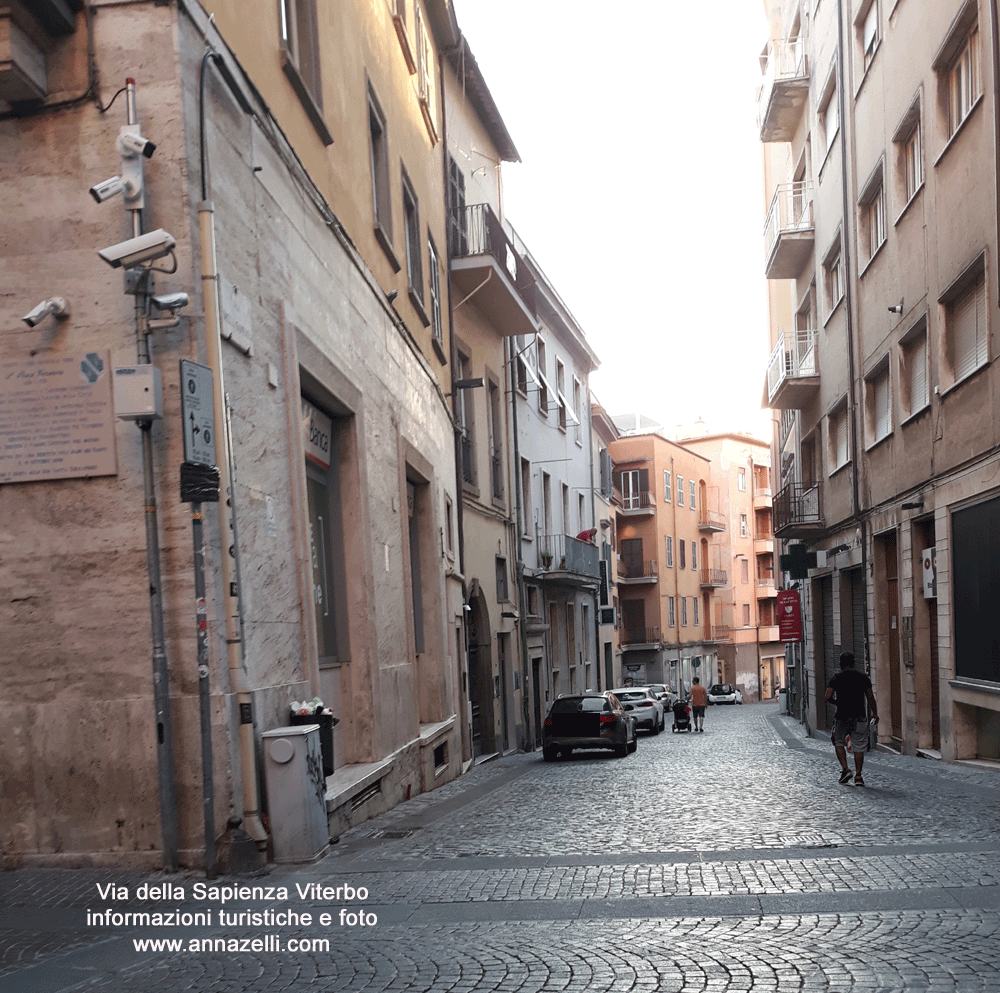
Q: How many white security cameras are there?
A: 5